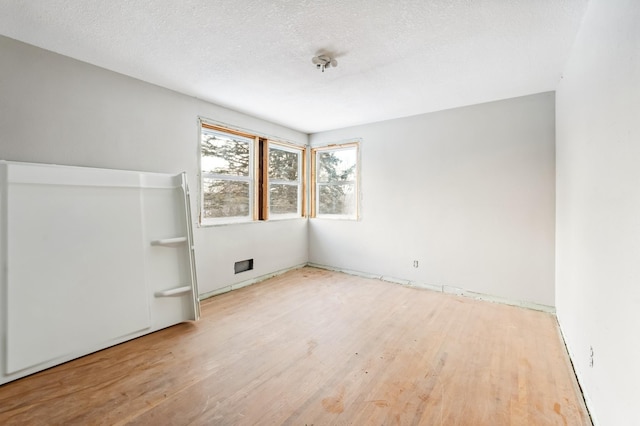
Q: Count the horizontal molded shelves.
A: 2